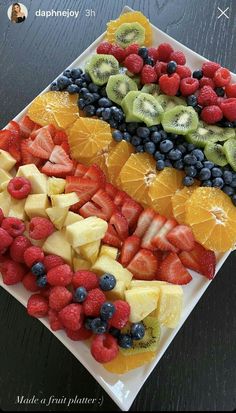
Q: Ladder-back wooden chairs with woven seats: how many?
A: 0